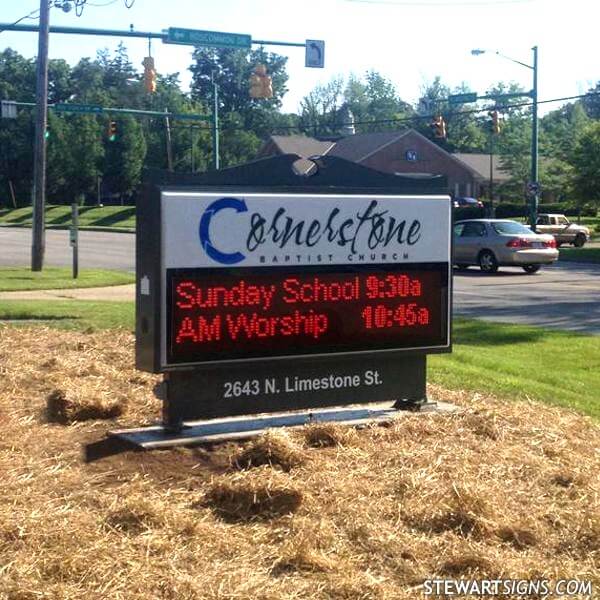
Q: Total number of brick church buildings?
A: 1